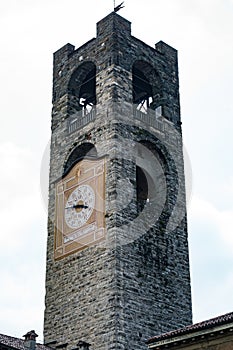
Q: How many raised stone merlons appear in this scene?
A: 3